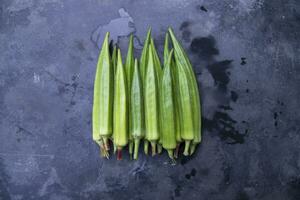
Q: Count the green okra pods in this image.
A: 13